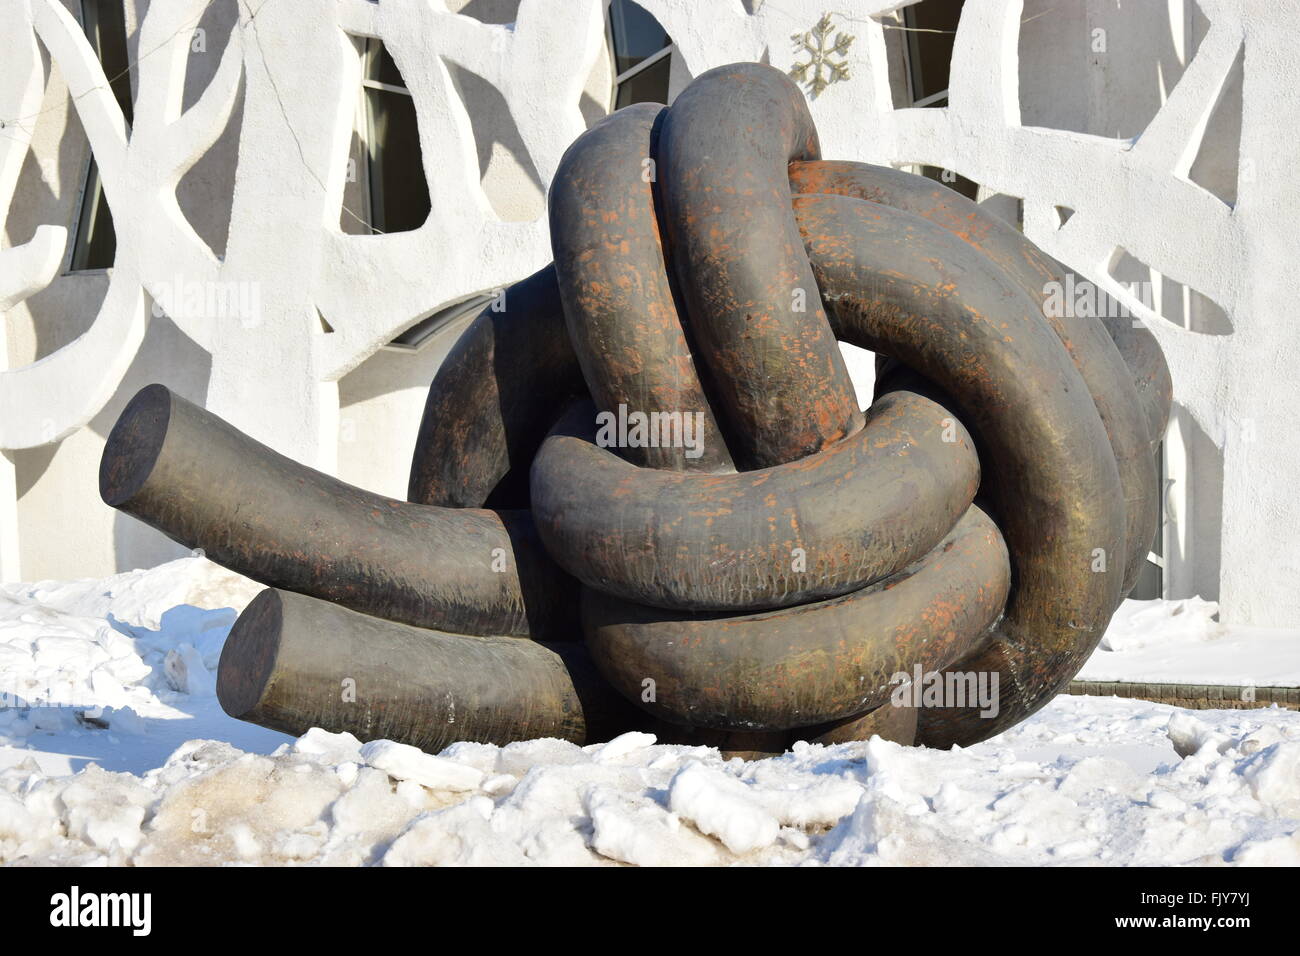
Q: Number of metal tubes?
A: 2